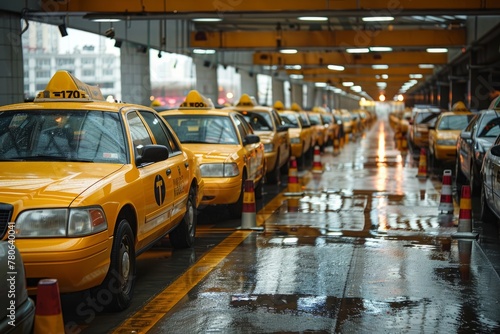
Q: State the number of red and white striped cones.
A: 2